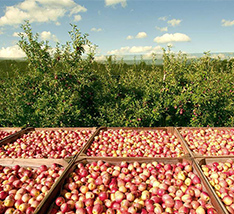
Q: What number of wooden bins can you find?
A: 7